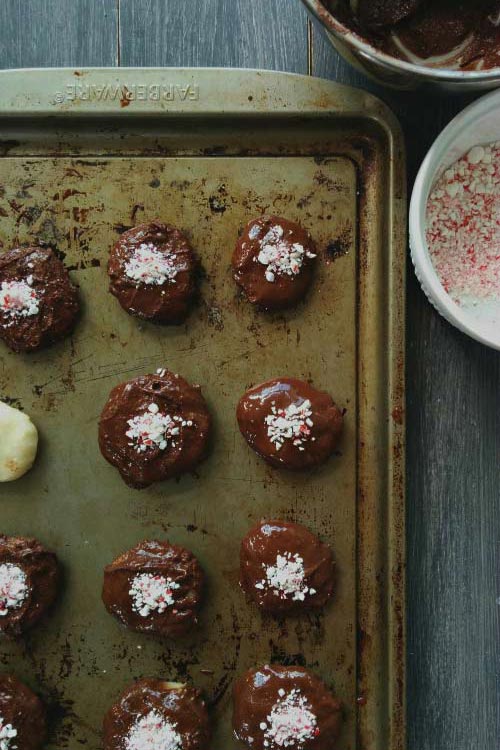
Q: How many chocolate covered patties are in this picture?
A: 11